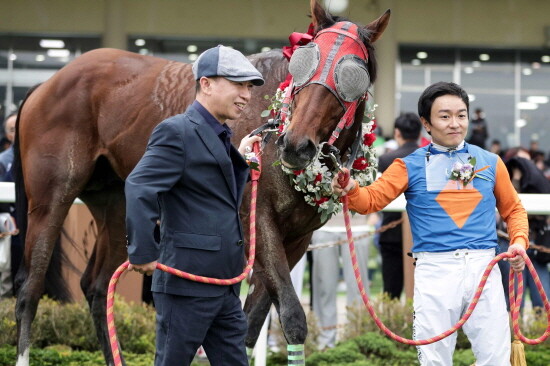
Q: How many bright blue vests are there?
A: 1